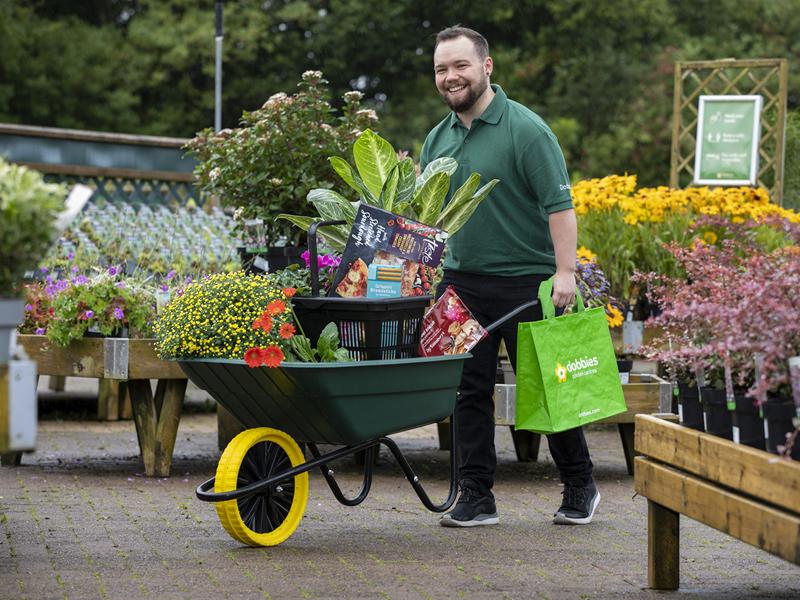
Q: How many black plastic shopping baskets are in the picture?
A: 1